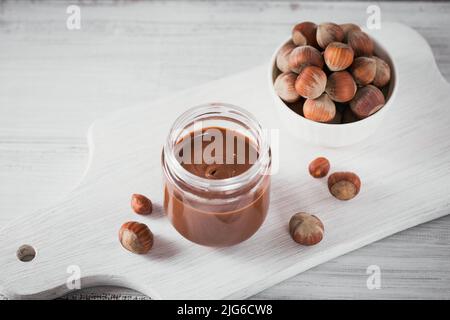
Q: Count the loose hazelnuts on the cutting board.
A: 5